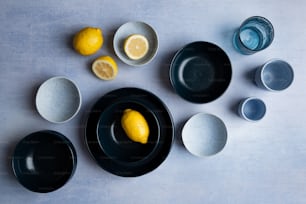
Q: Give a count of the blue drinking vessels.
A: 3